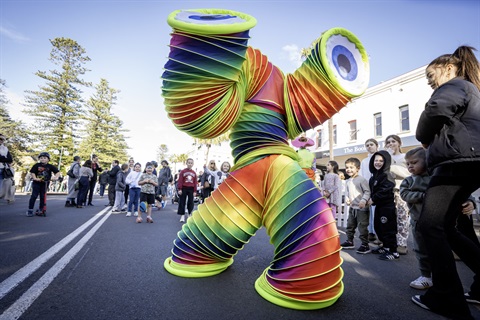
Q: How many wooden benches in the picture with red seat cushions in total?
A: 0